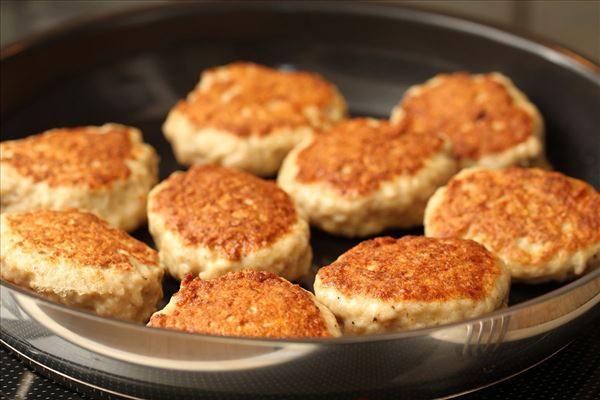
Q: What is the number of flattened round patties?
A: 9